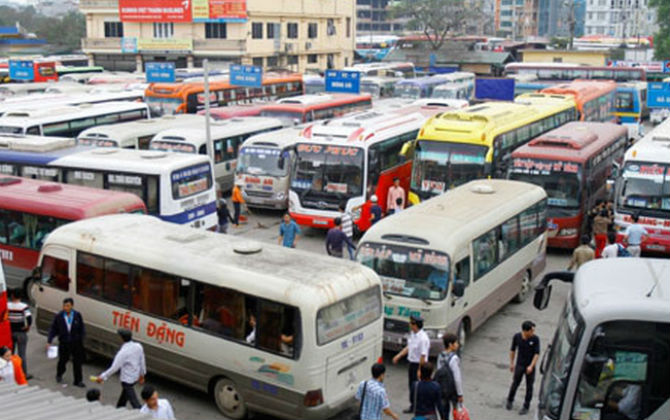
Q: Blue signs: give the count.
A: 6